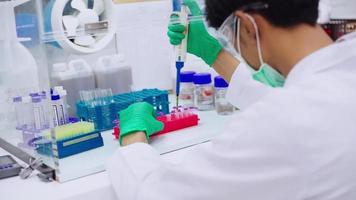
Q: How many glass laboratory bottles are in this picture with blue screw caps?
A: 3